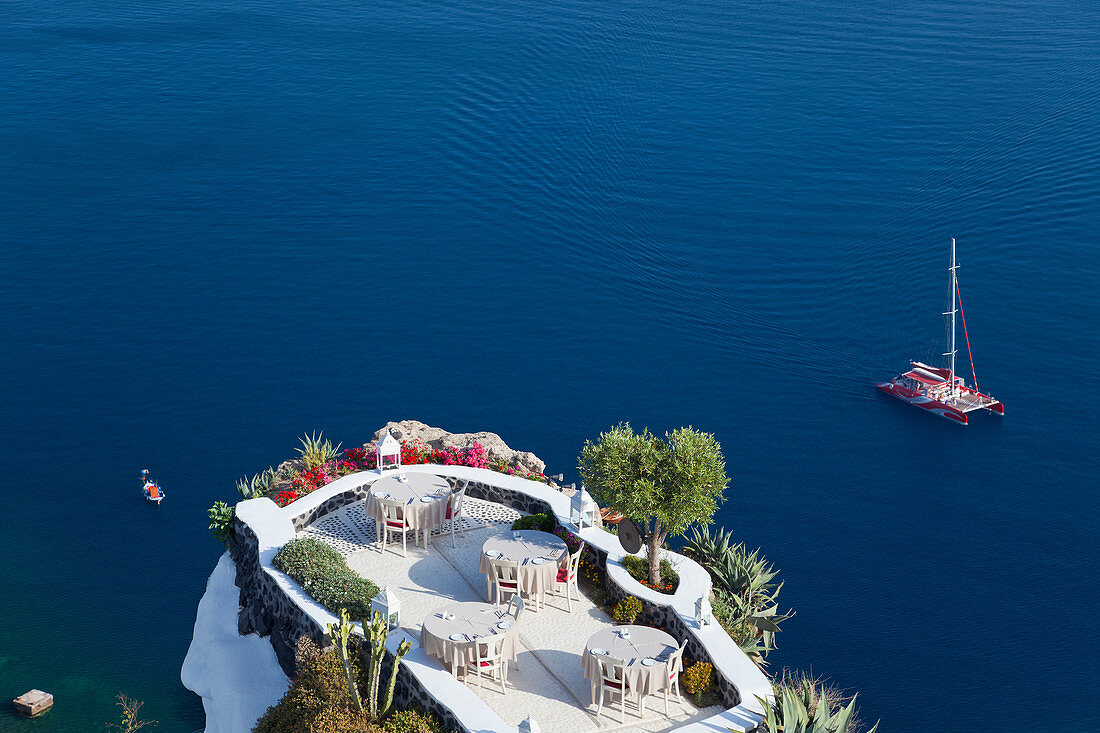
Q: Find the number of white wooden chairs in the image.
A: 8